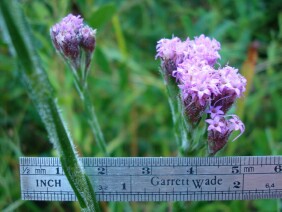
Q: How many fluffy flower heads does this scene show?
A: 2